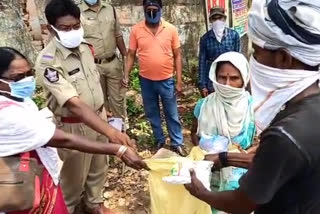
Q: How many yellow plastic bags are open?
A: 1